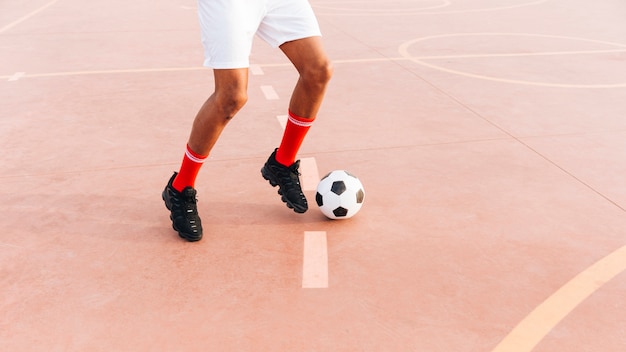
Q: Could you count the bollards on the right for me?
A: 0